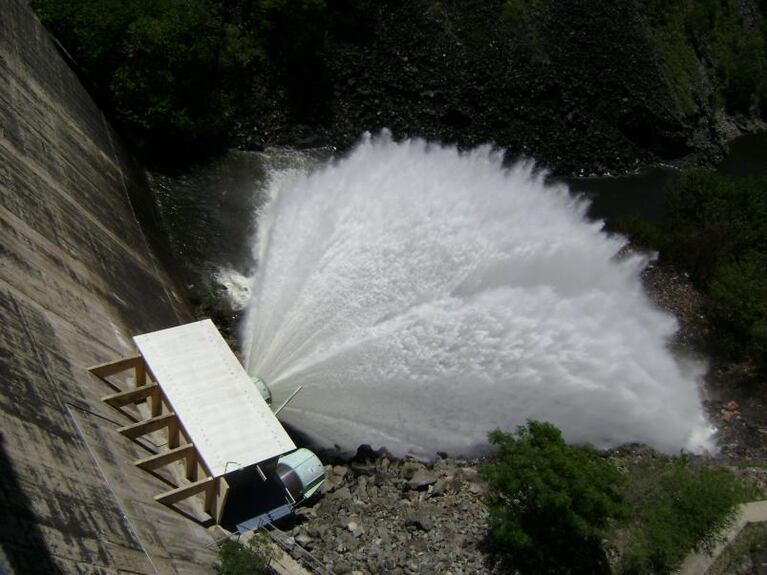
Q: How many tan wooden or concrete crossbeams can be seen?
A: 5